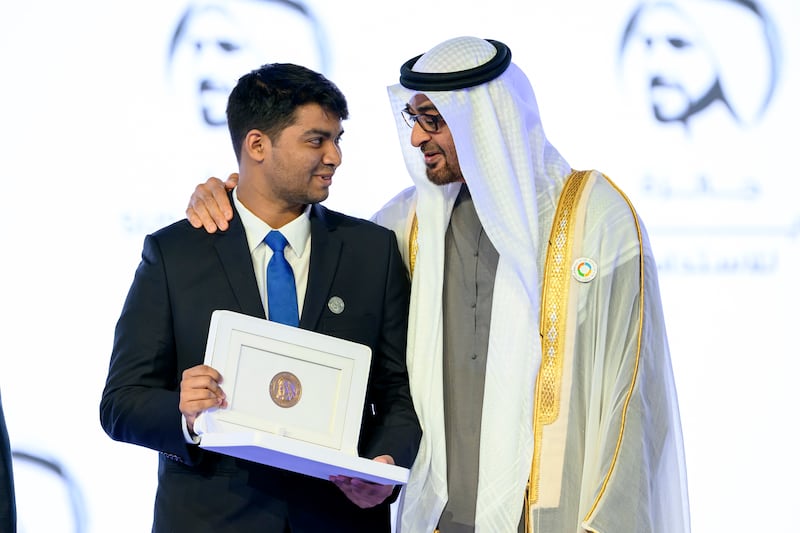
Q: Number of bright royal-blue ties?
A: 1